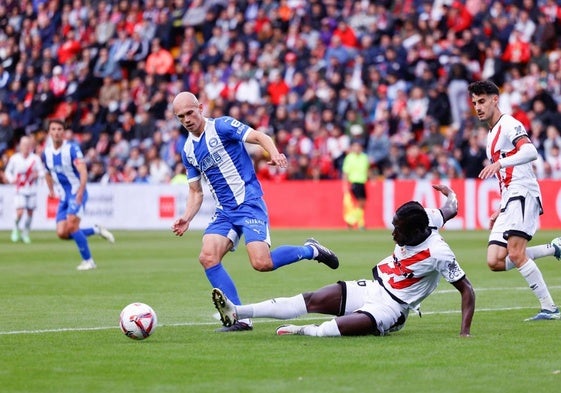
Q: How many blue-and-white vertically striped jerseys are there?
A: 2